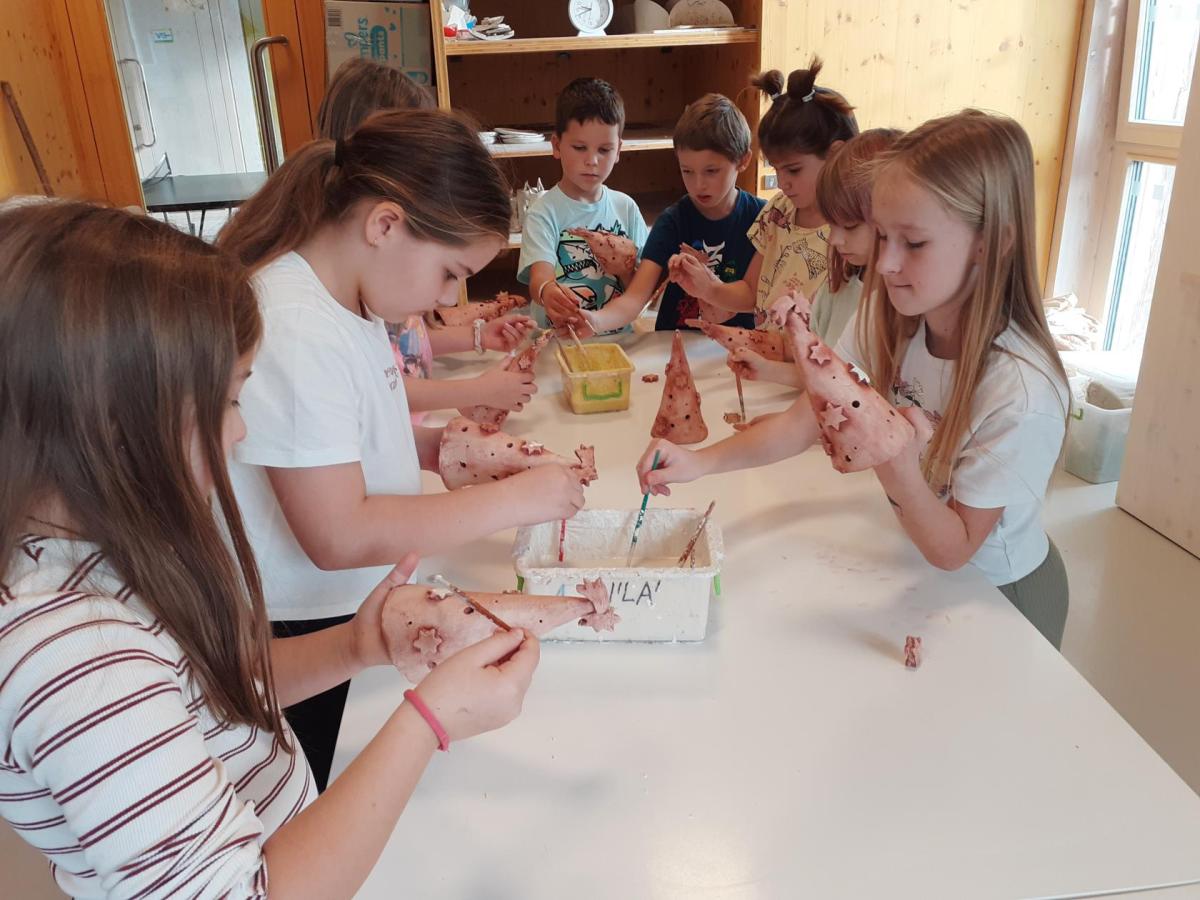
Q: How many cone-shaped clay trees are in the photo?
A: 9